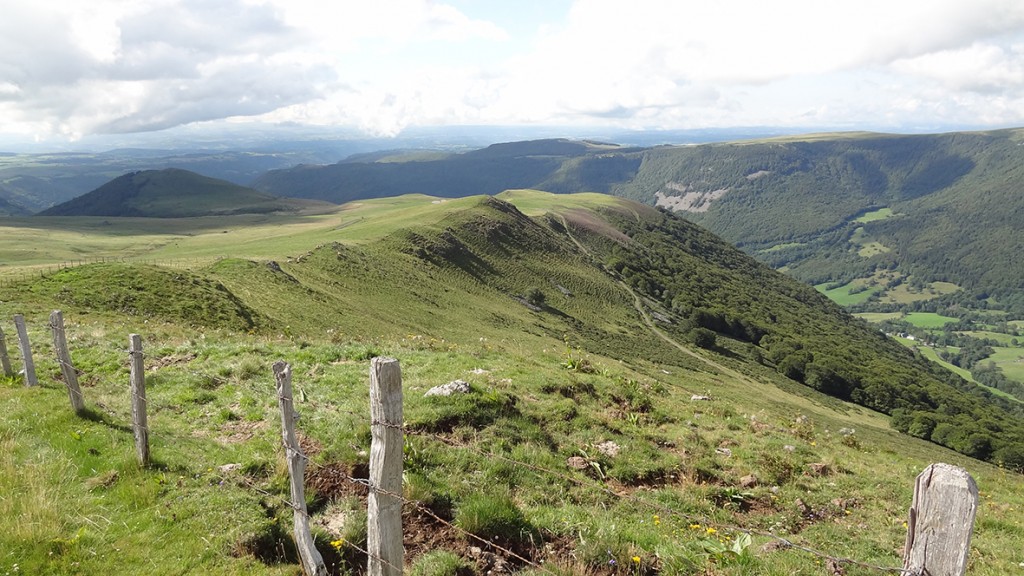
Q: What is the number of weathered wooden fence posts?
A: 7